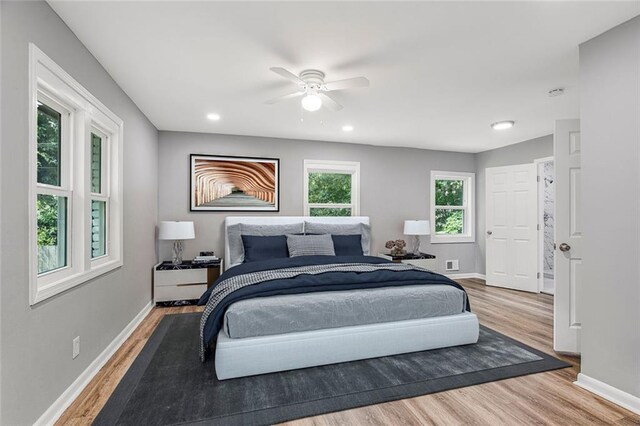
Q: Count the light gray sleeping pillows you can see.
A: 2